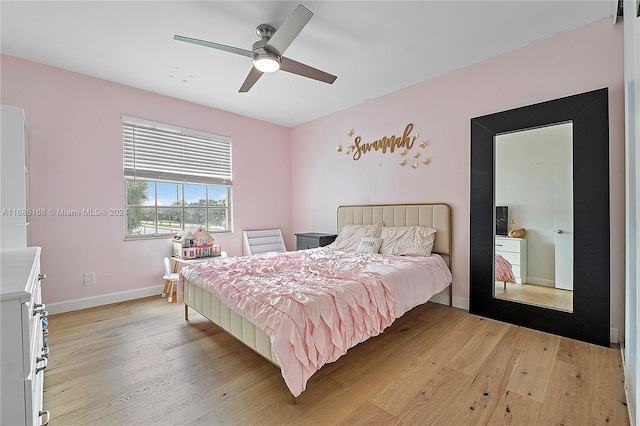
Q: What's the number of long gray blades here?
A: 4